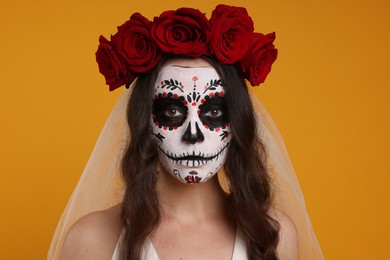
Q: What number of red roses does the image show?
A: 5